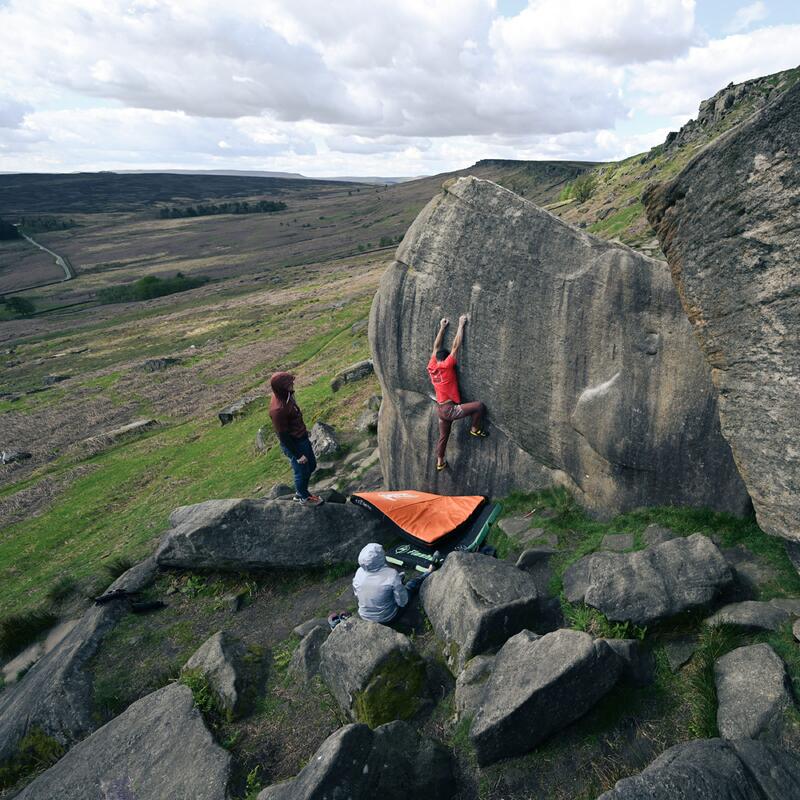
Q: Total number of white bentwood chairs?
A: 0